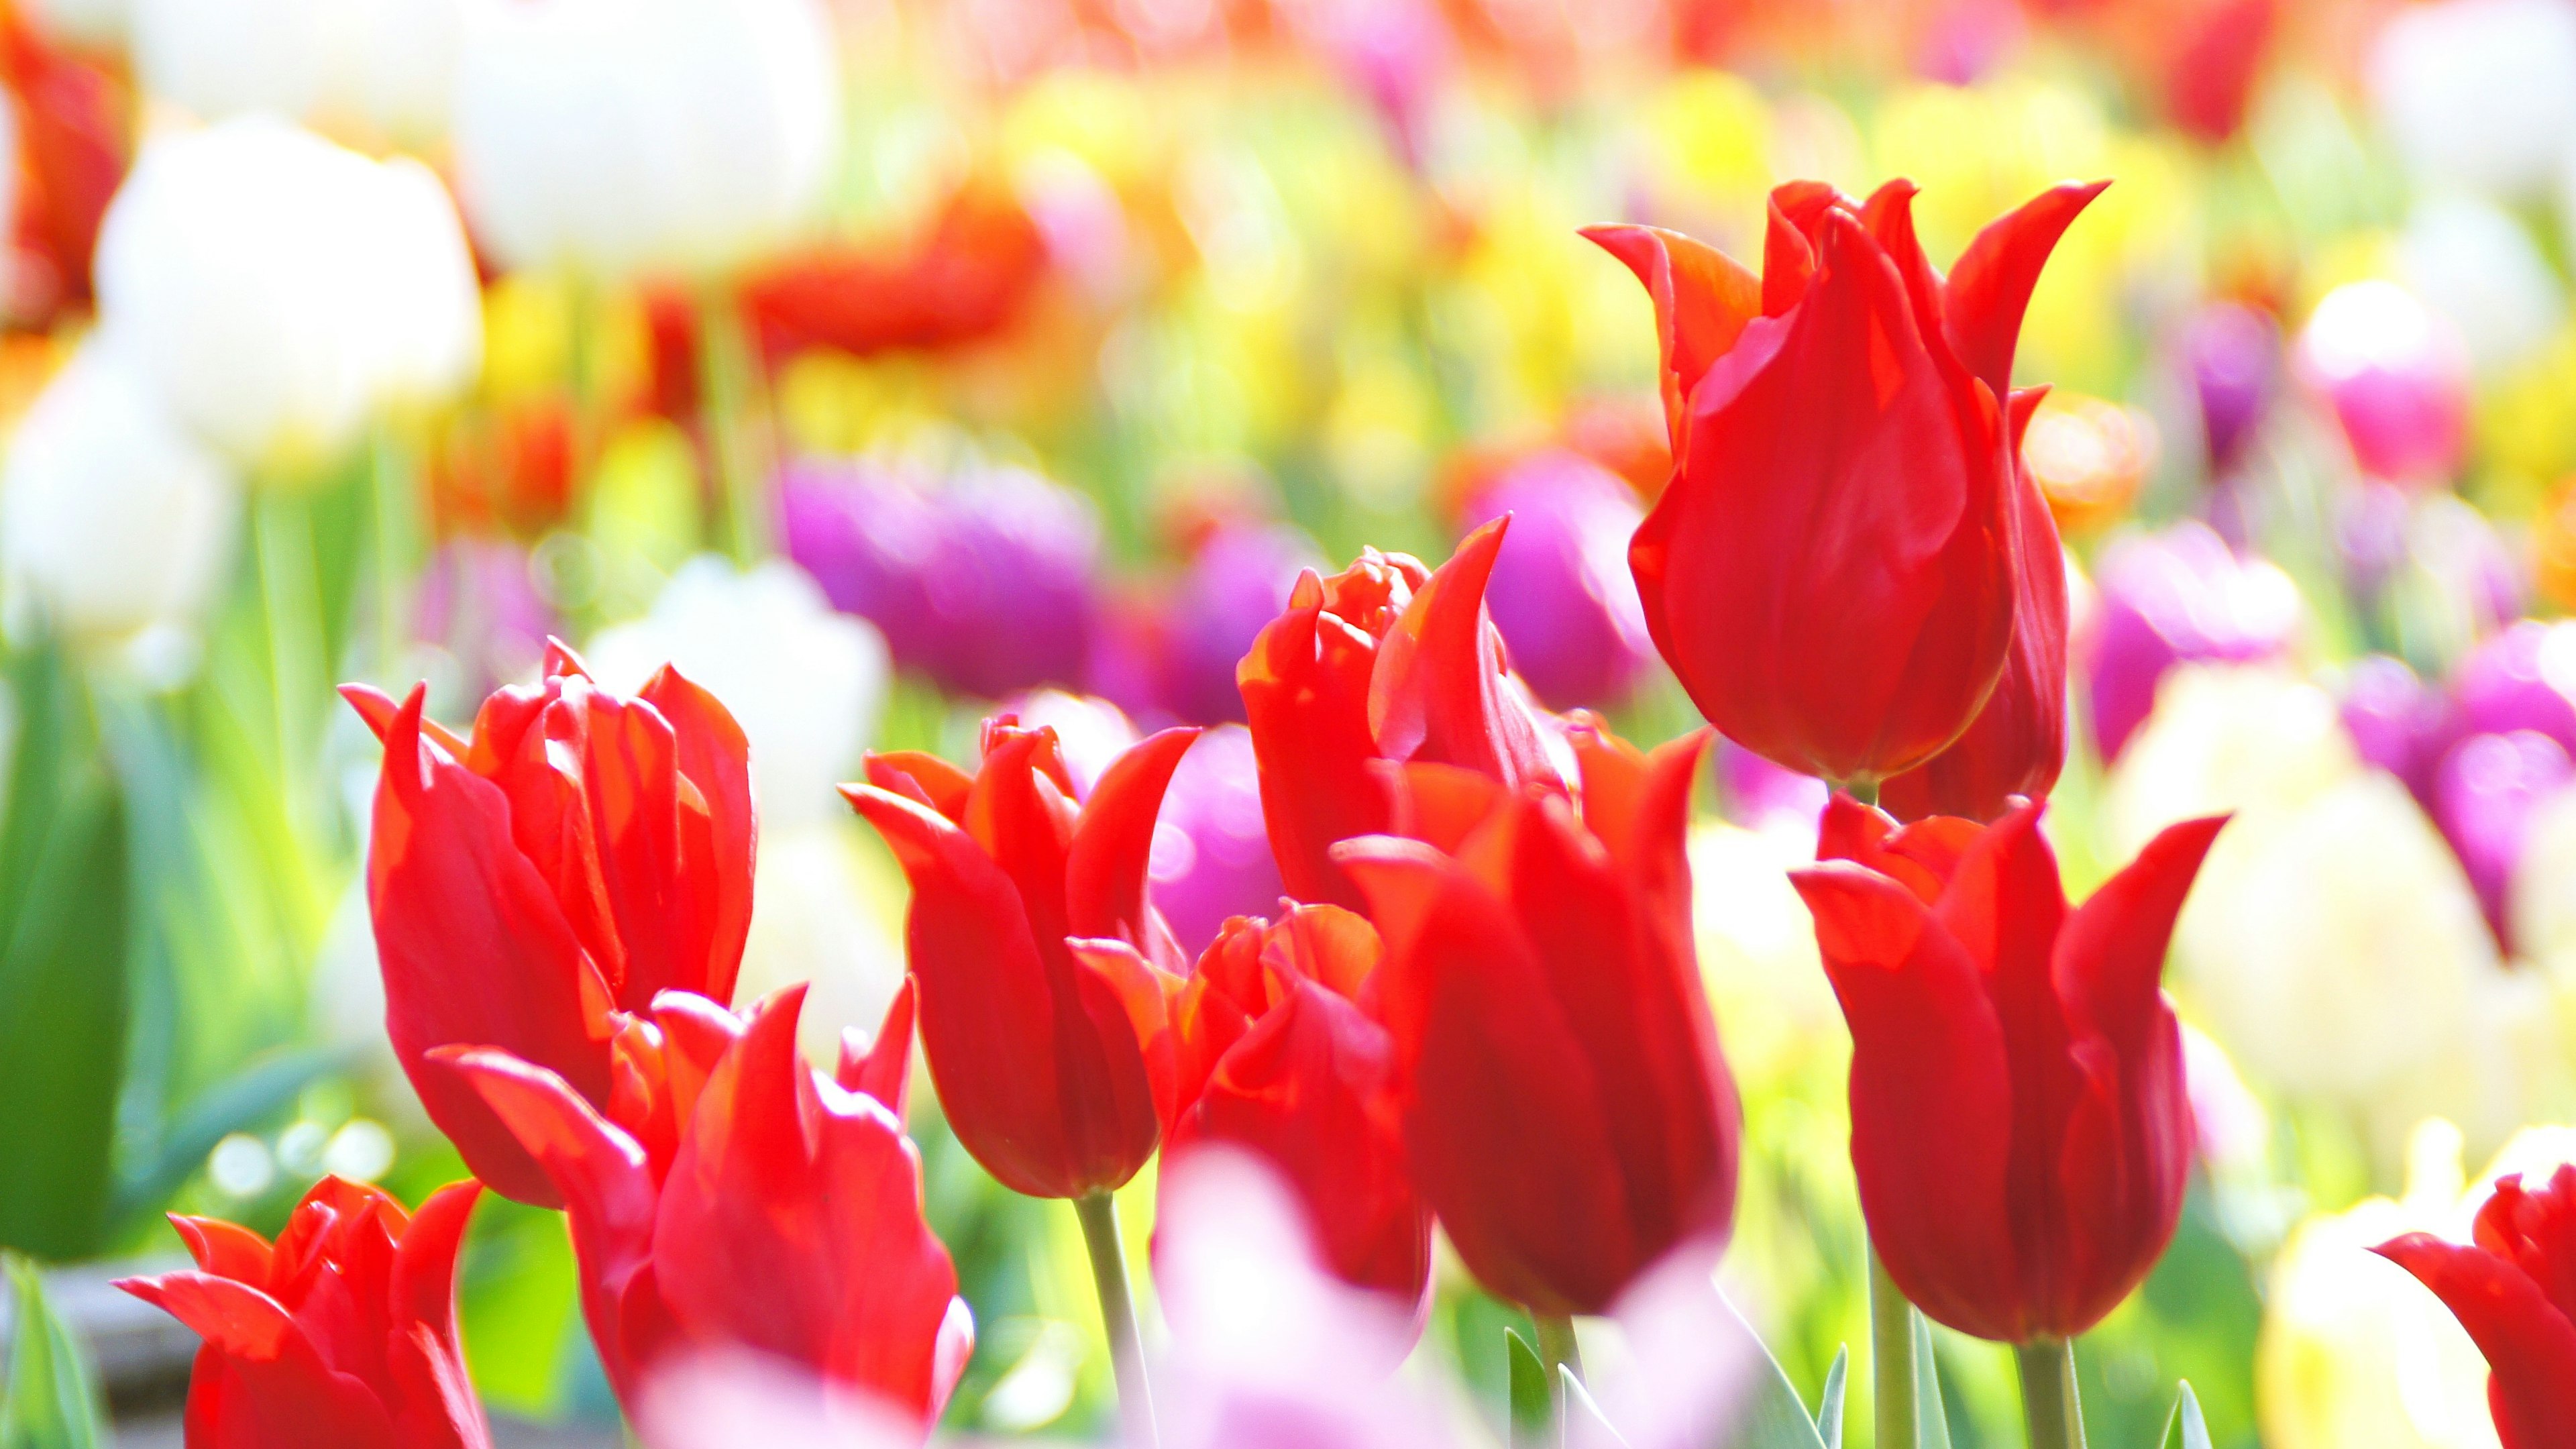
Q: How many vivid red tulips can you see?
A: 11